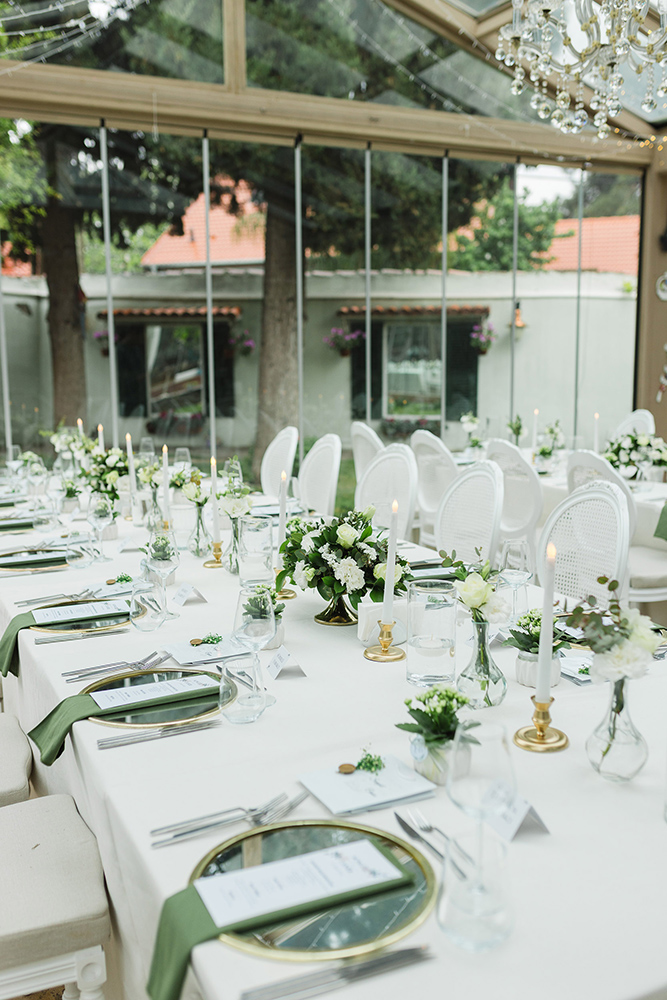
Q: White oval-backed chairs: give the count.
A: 10